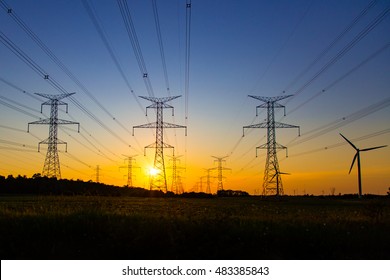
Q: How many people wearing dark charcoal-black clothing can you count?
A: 0